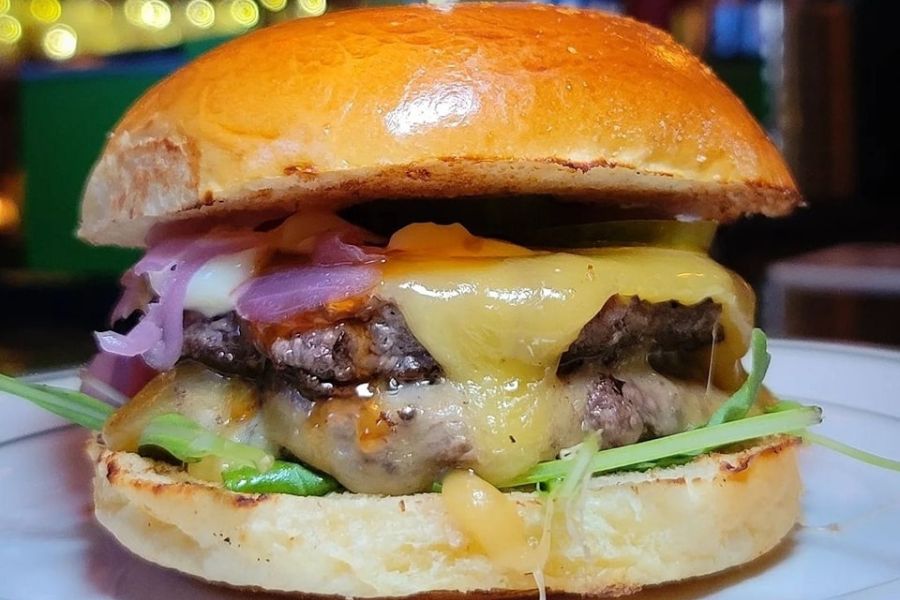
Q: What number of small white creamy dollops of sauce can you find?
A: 1